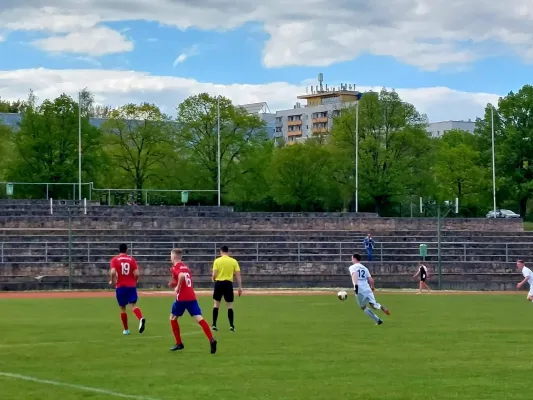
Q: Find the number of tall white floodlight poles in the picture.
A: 4